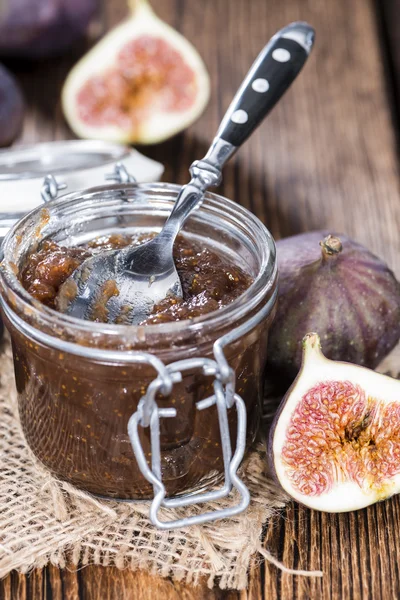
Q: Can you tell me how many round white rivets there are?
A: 3